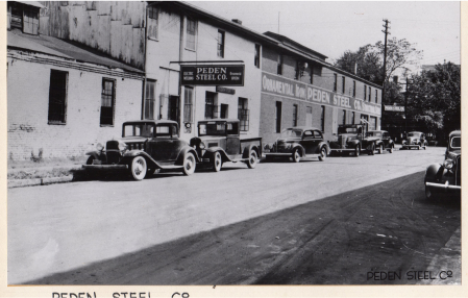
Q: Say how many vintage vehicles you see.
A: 7